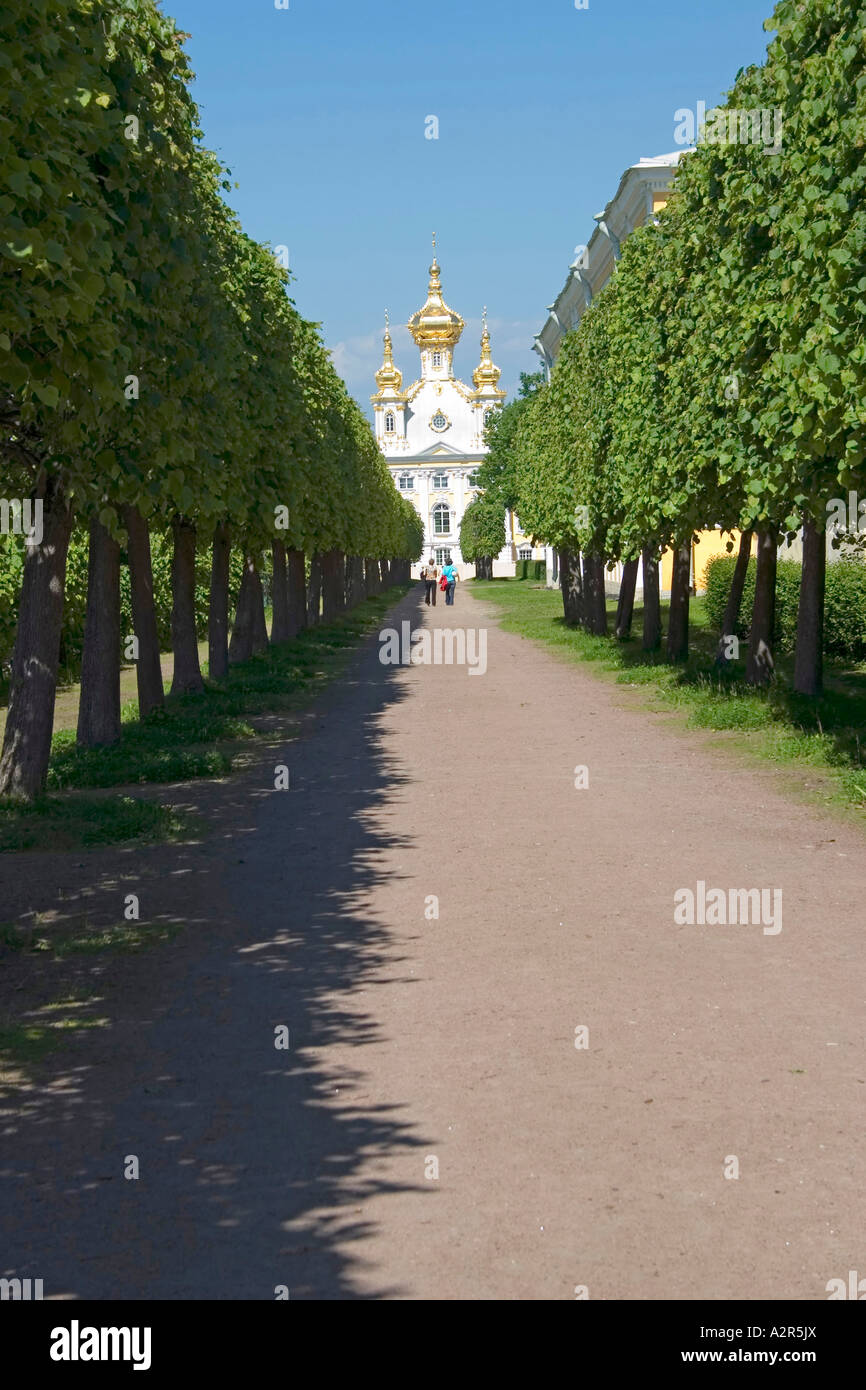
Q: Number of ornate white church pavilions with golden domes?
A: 1